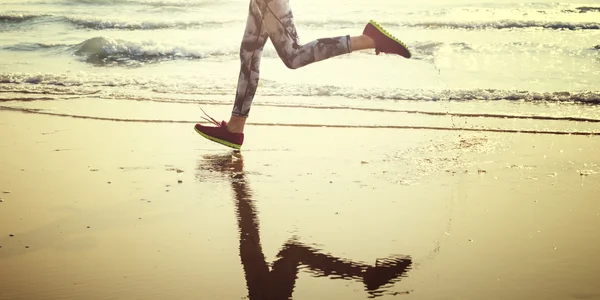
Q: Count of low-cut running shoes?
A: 2